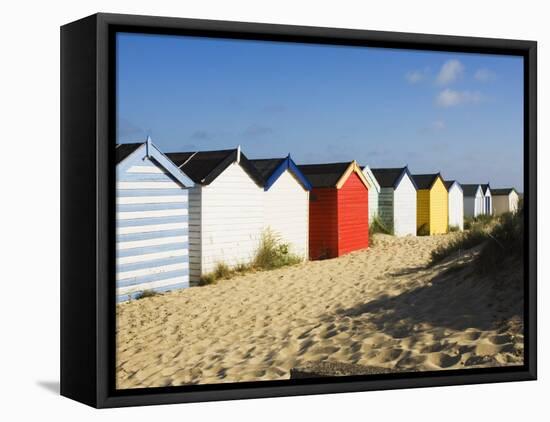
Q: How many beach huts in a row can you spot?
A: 11